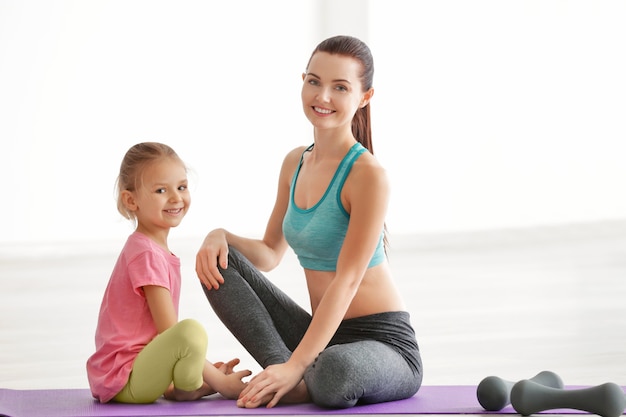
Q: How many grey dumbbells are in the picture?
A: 2